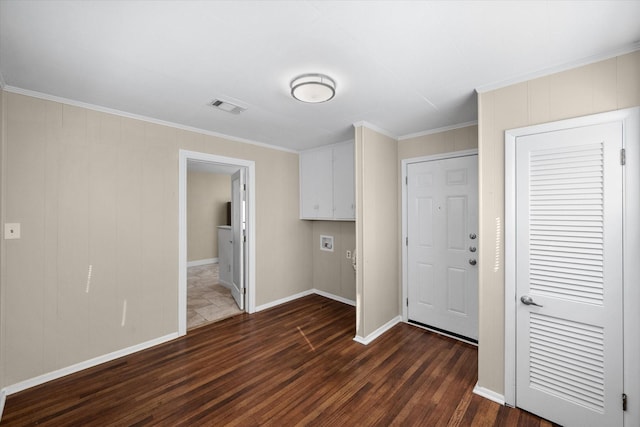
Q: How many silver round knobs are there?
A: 3